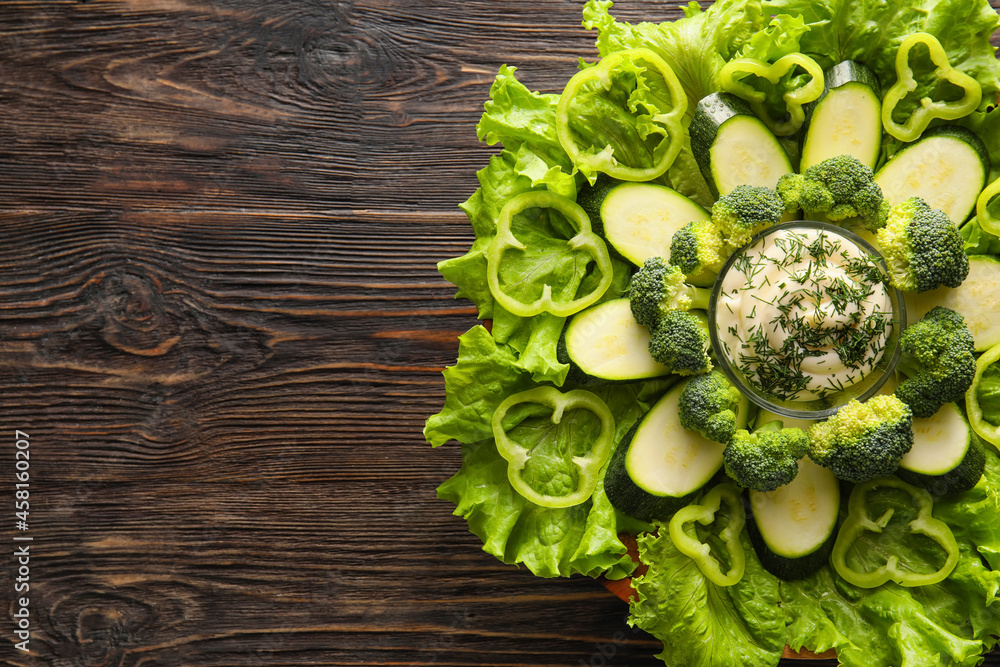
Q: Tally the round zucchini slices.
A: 9